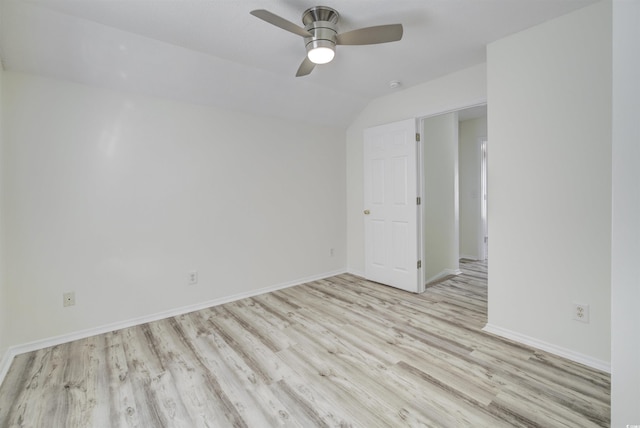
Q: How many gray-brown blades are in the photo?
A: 3